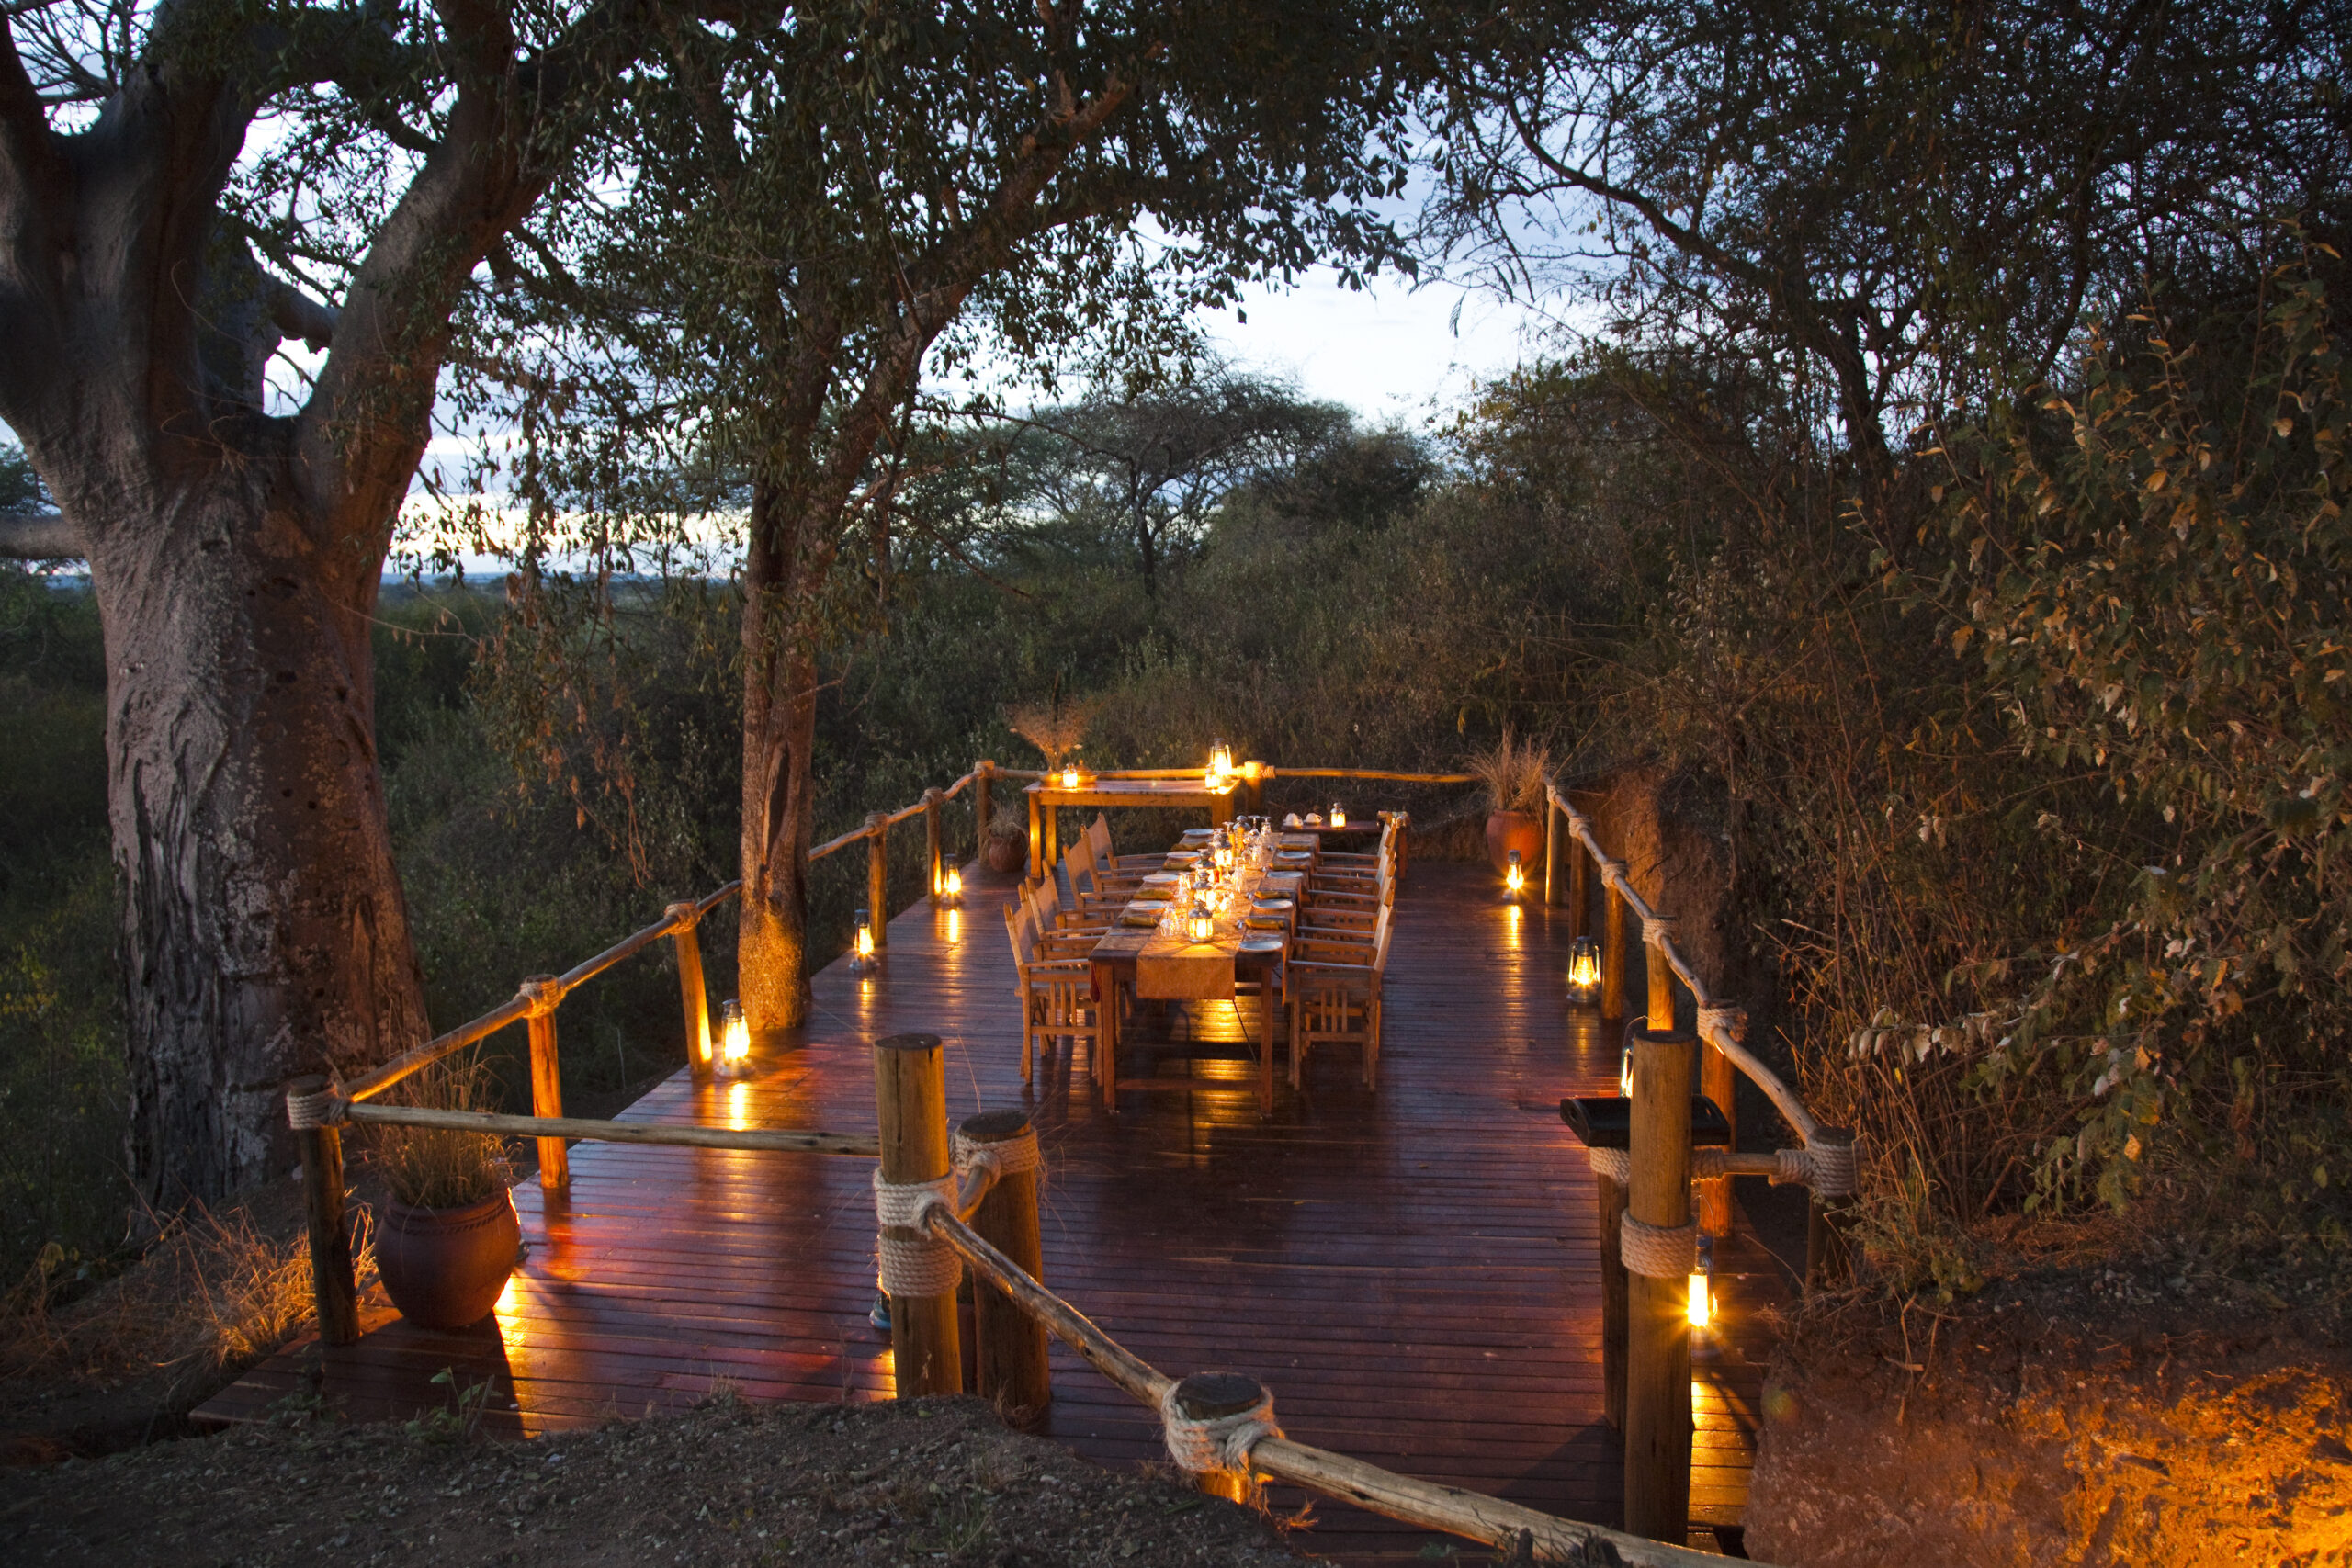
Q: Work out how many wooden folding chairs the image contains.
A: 8